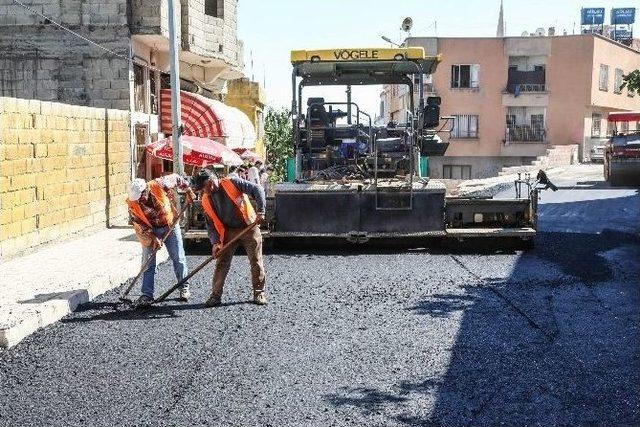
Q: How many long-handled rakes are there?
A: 2